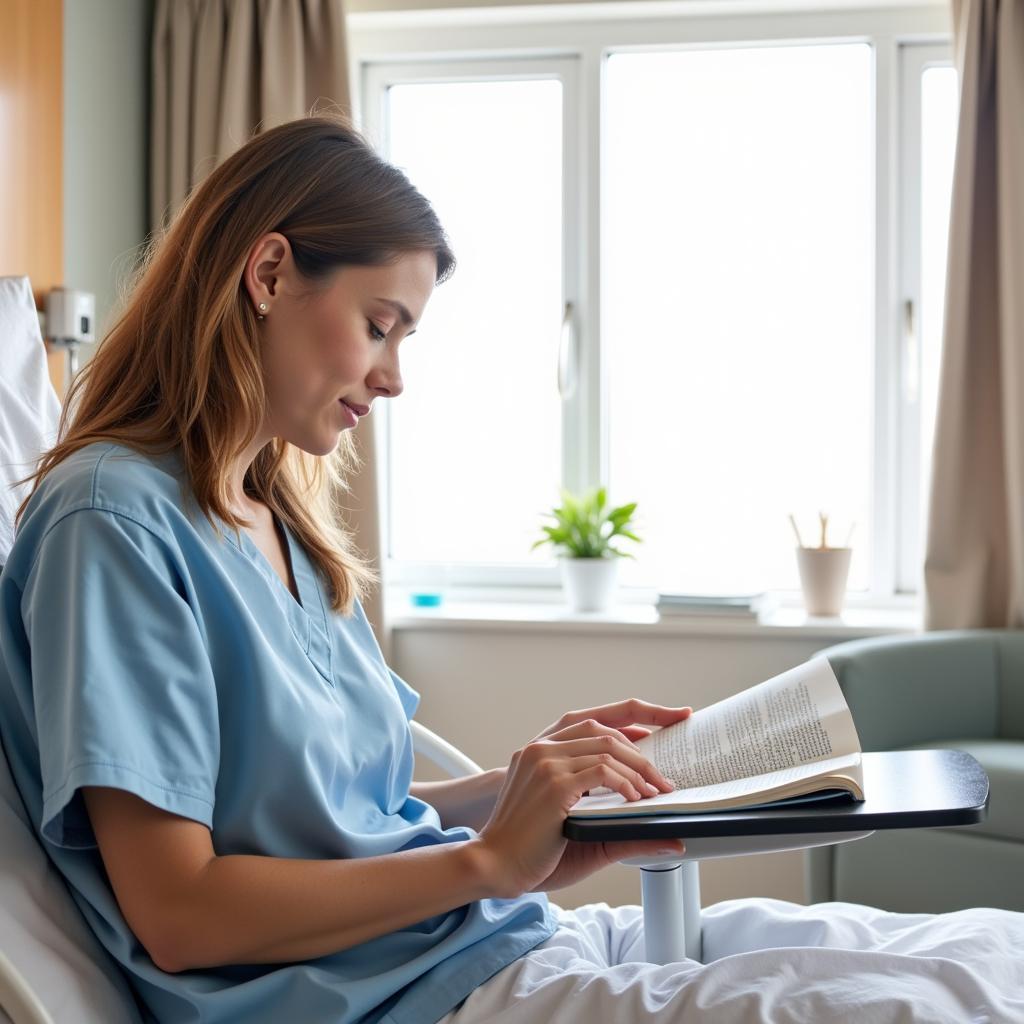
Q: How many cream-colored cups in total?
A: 1